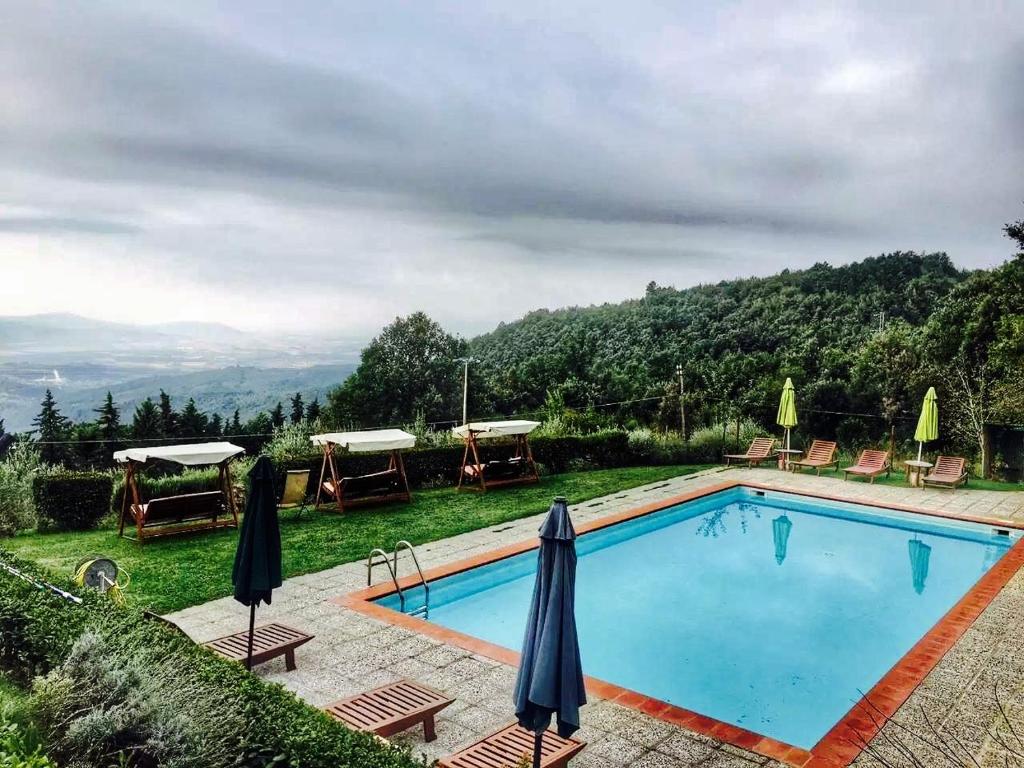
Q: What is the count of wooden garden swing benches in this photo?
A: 3